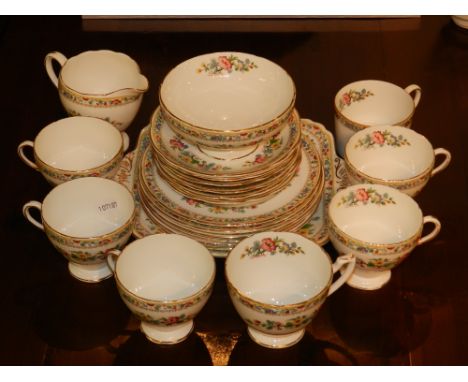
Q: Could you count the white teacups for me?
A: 7